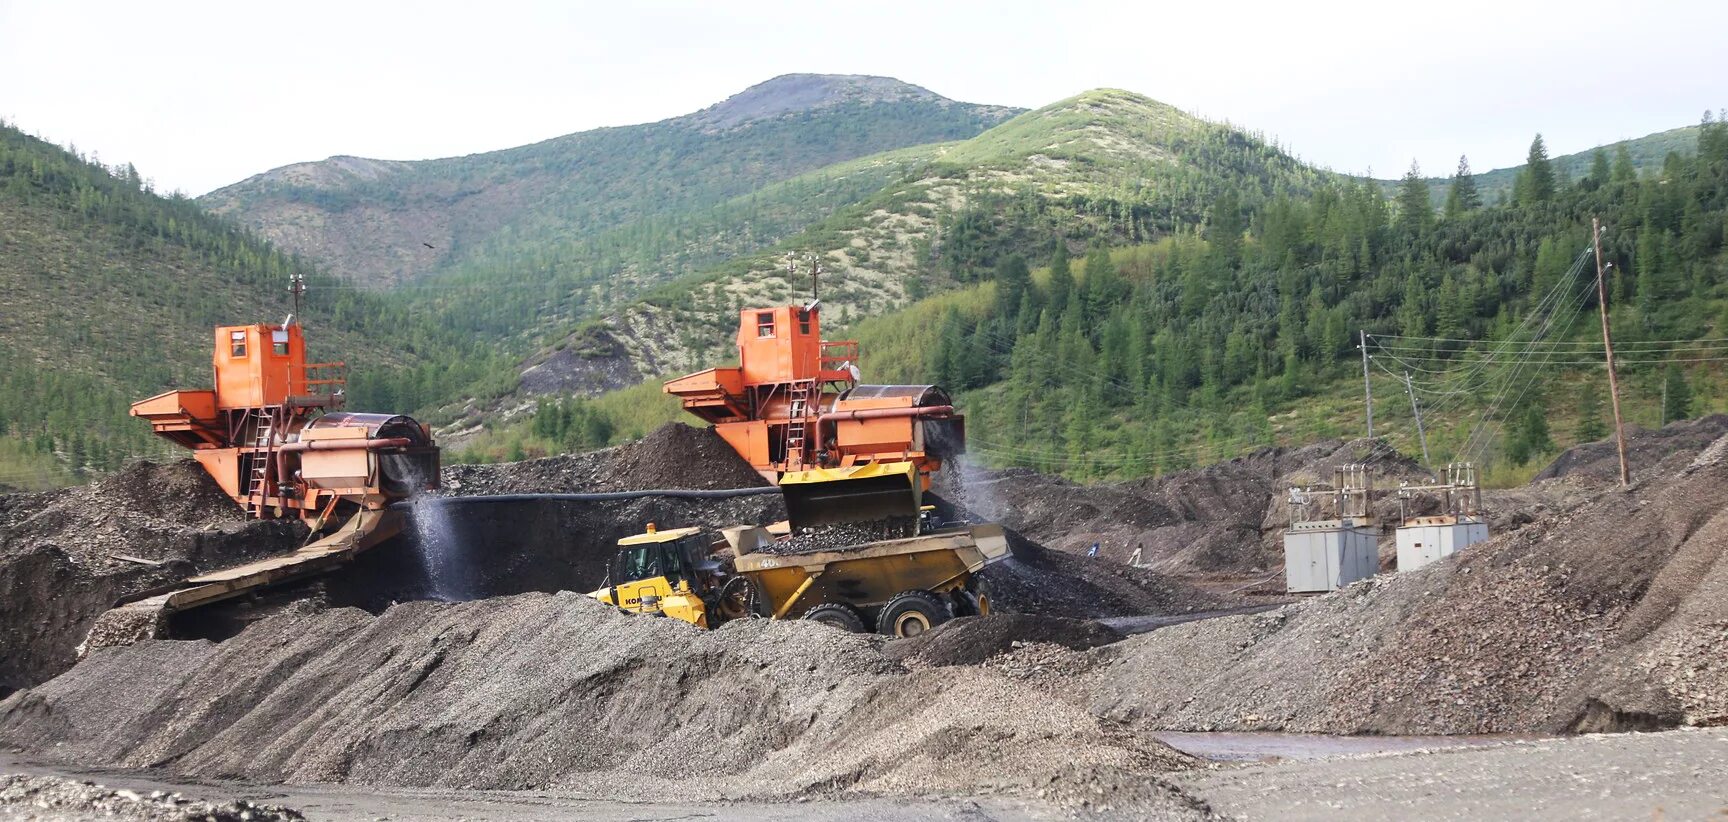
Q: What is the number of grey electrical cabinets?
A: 2